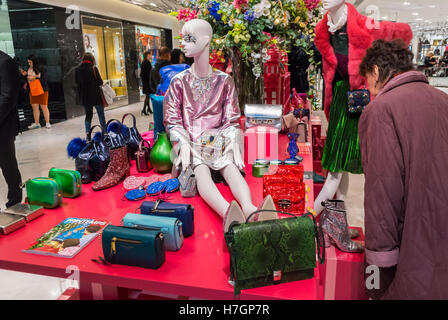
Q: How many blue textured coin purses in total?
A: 3